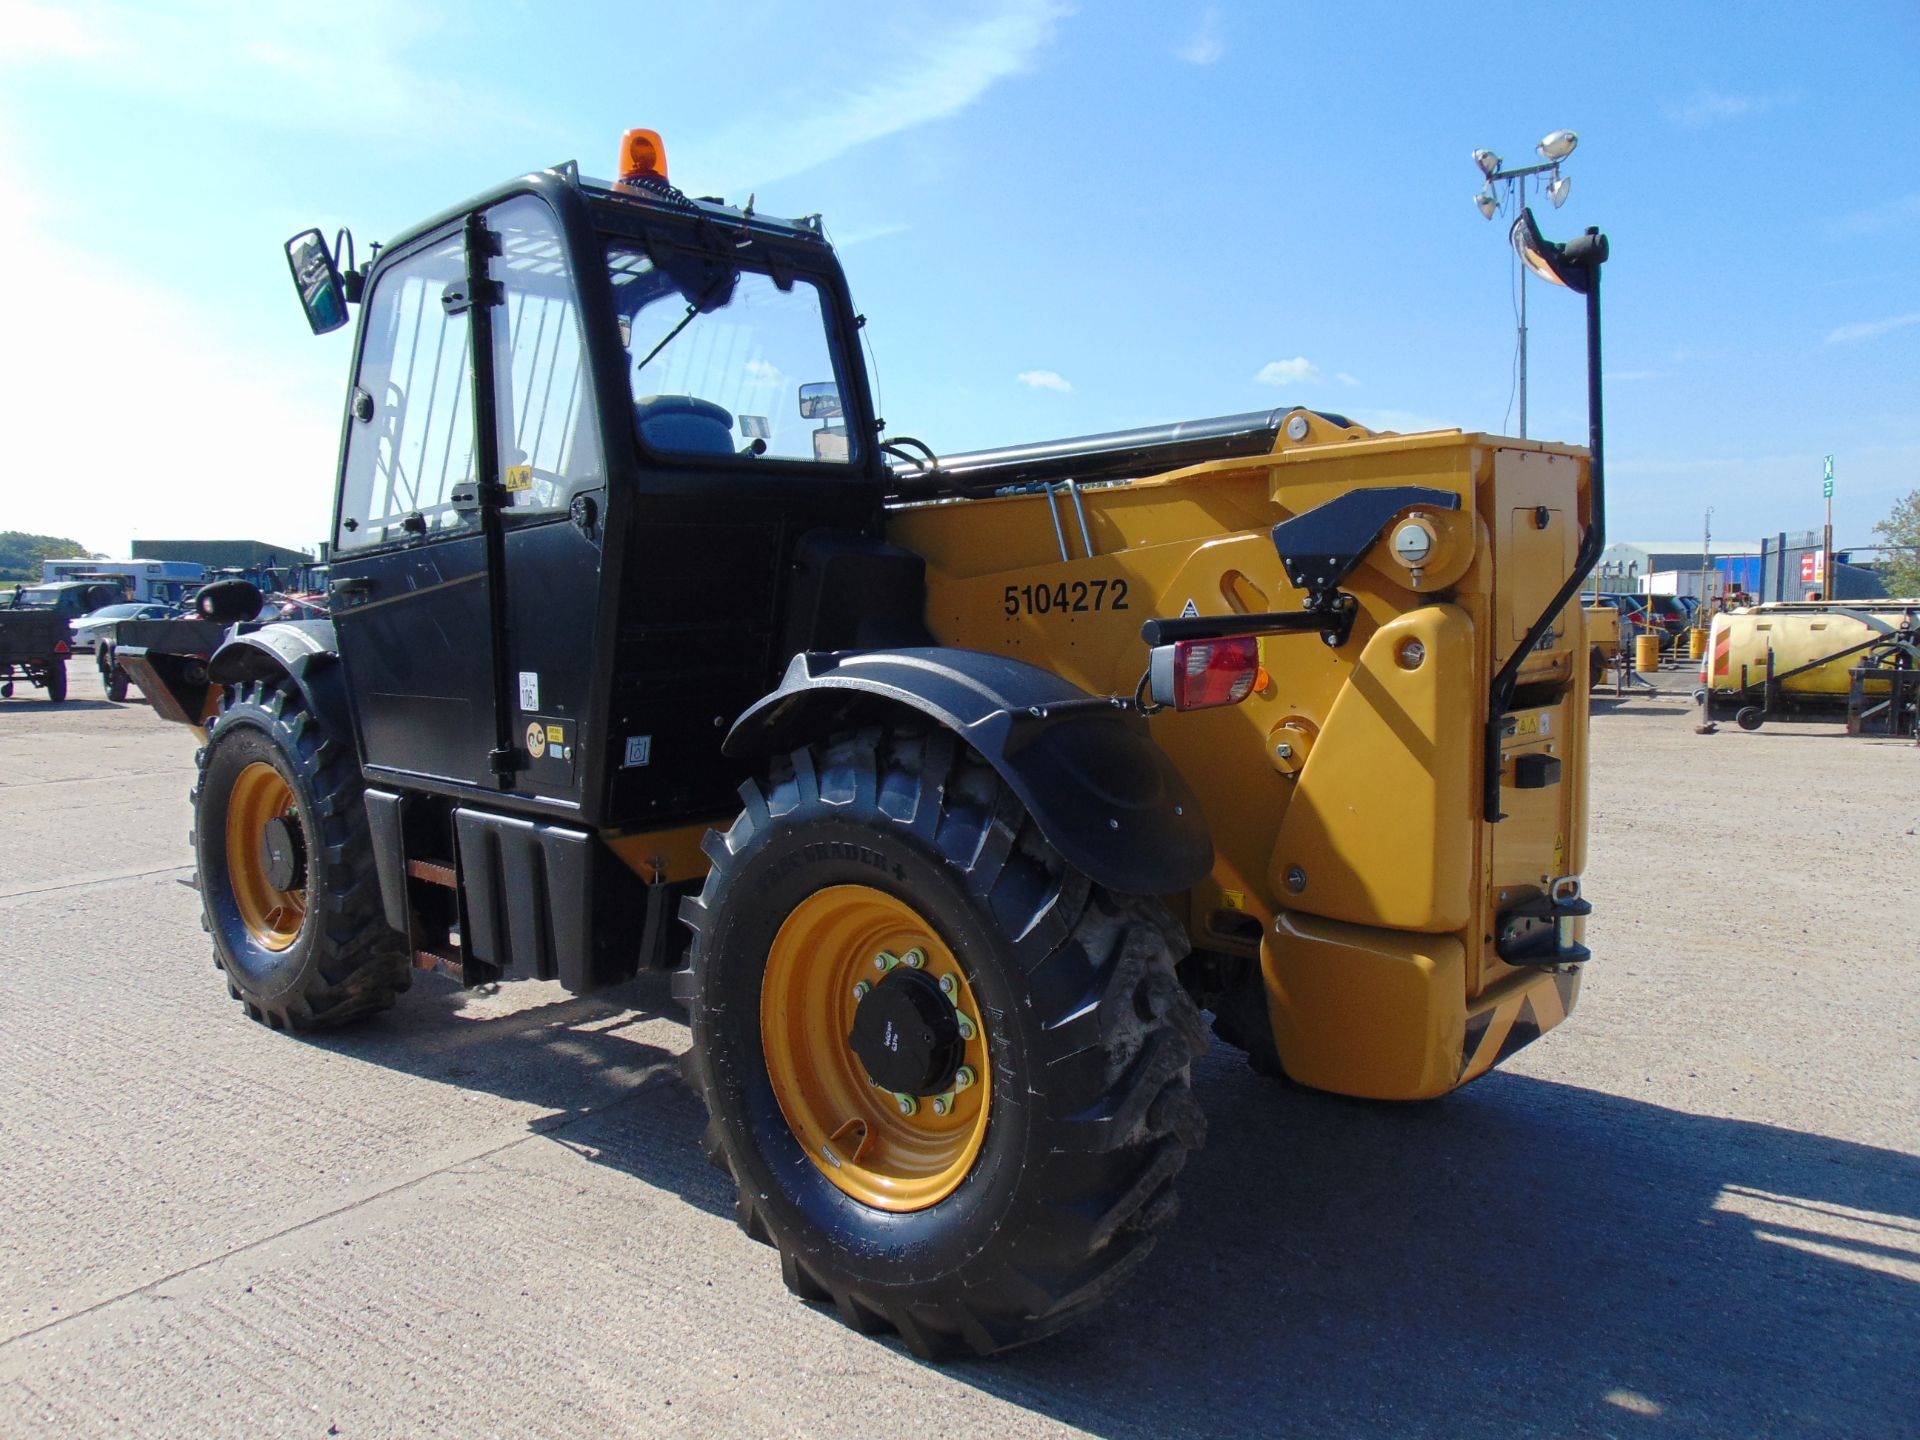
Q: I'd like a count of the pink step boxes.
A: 0